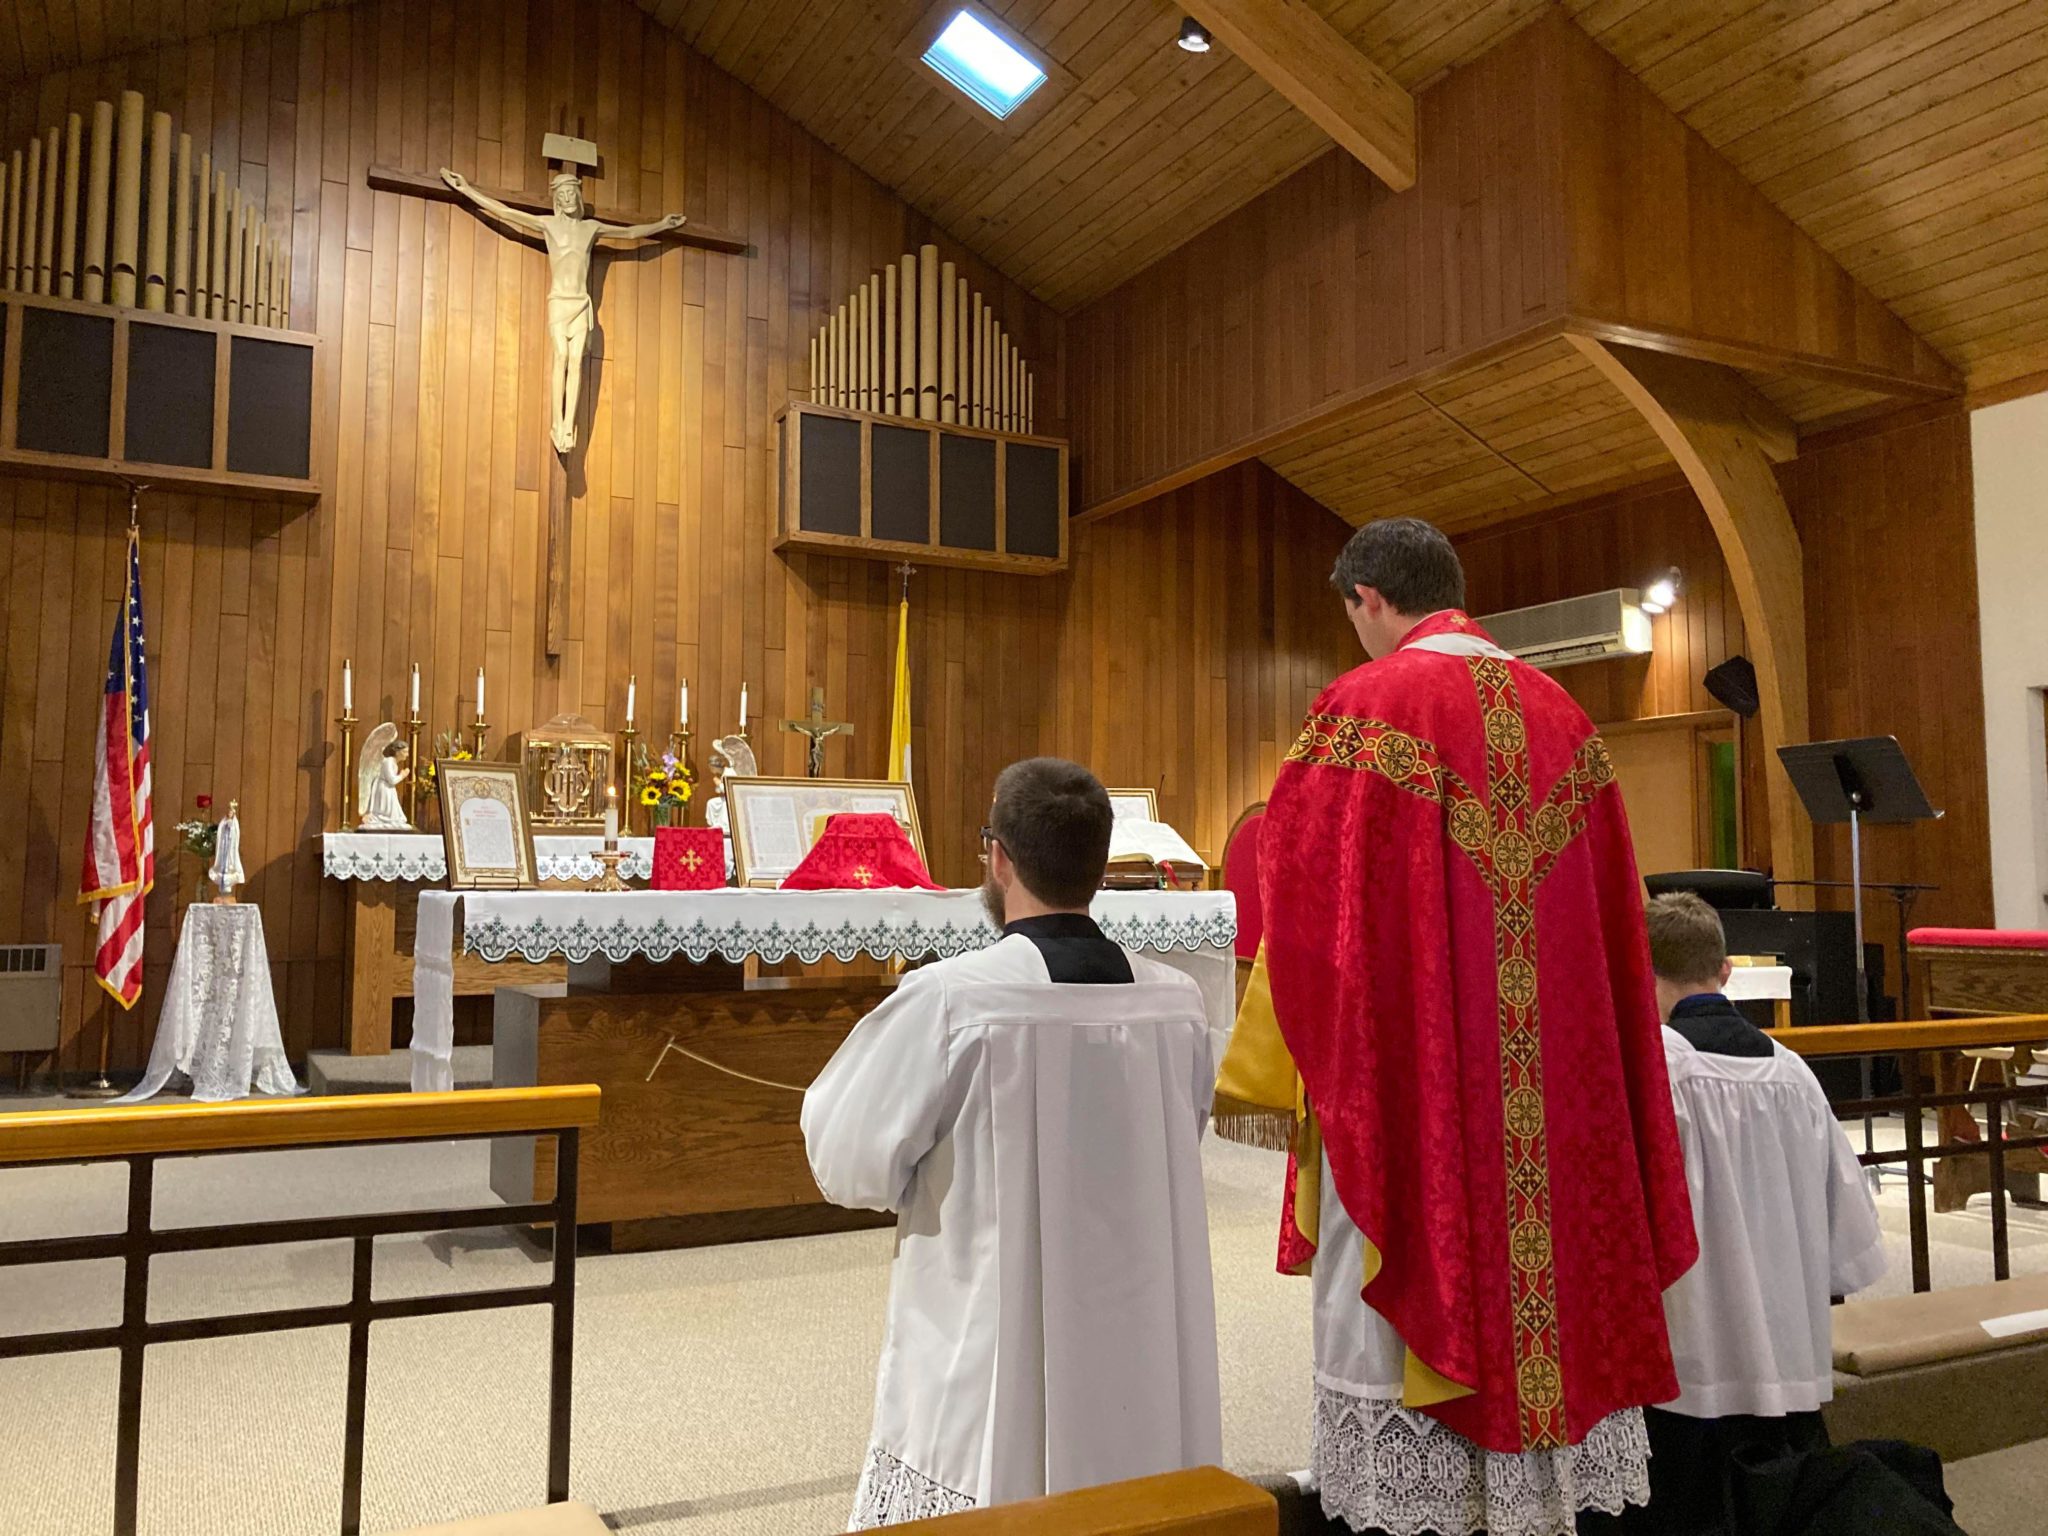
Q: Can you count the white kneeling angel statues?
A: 2